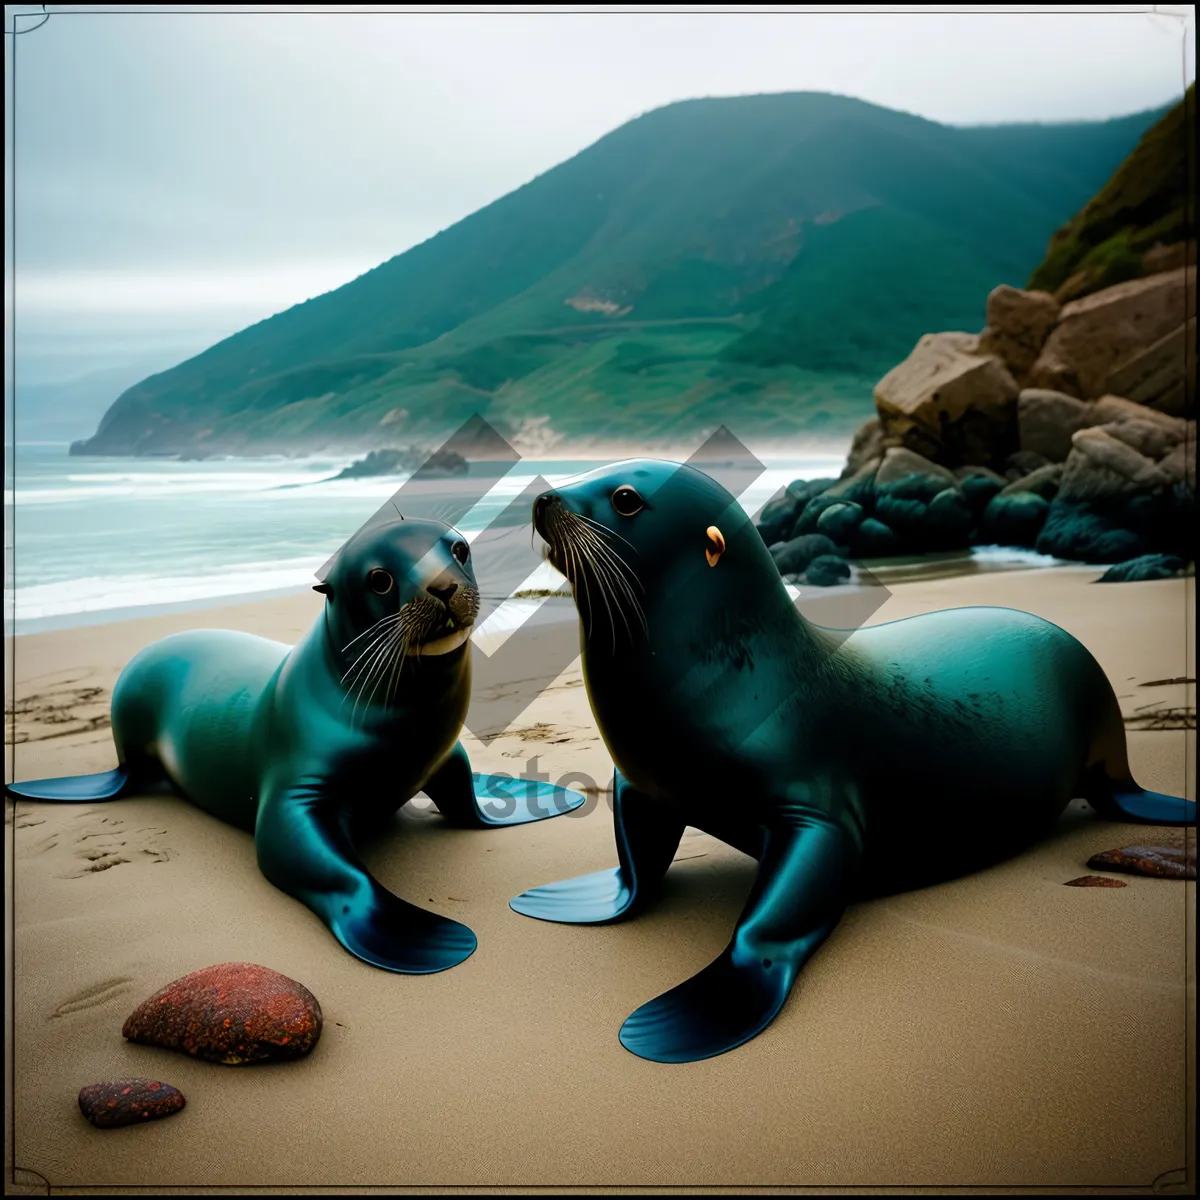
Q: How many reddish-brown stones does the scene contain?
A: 4